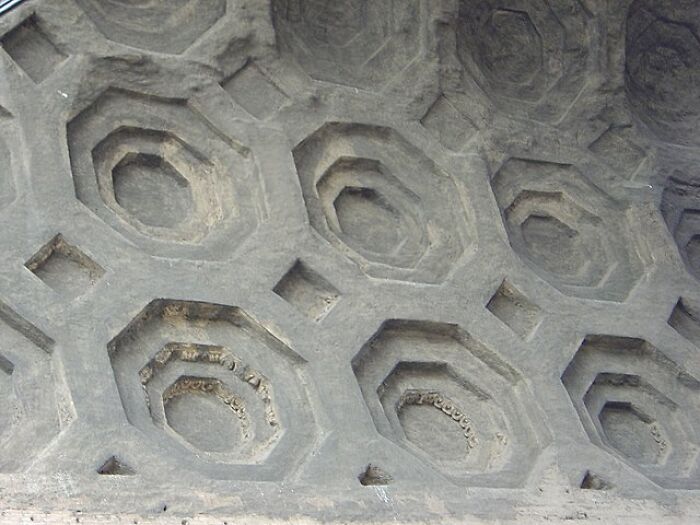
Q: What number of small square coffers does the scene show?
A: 8